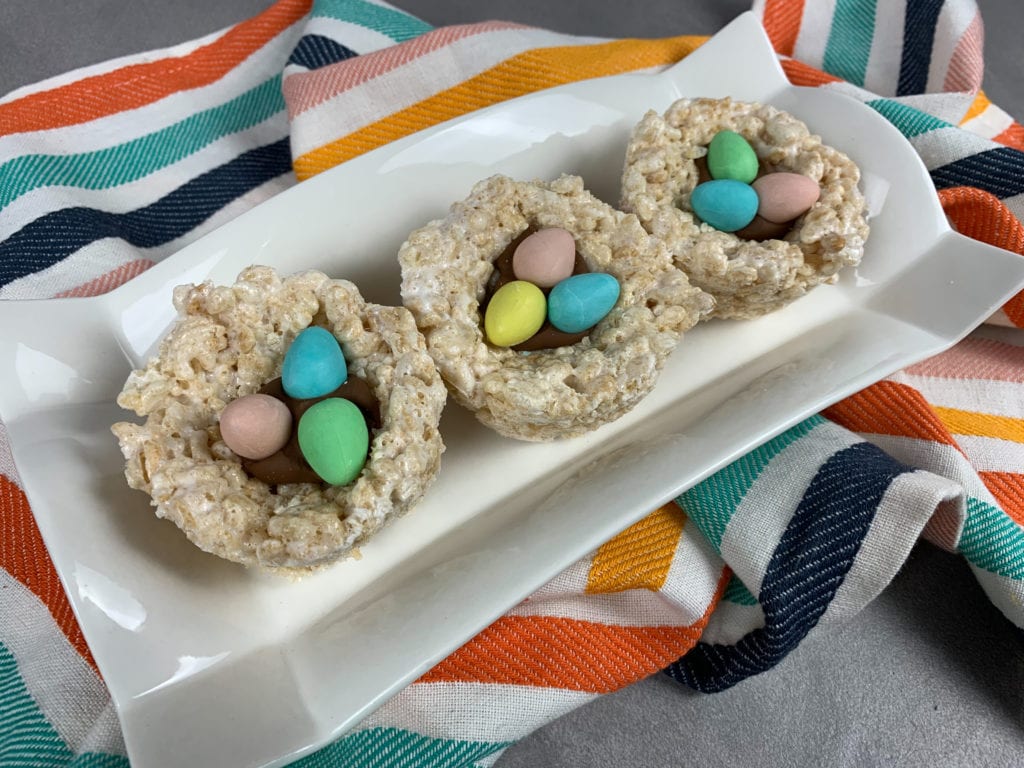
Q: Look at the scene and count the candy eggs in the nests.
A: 9